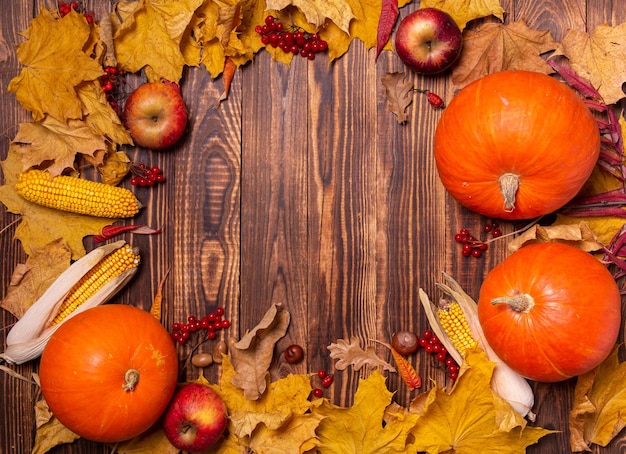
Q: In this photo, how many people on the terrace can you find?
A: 0